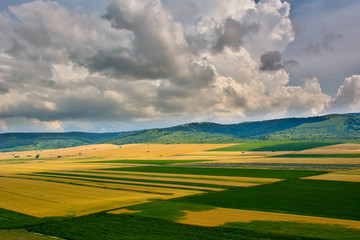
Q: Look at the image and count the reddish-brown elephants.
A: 0